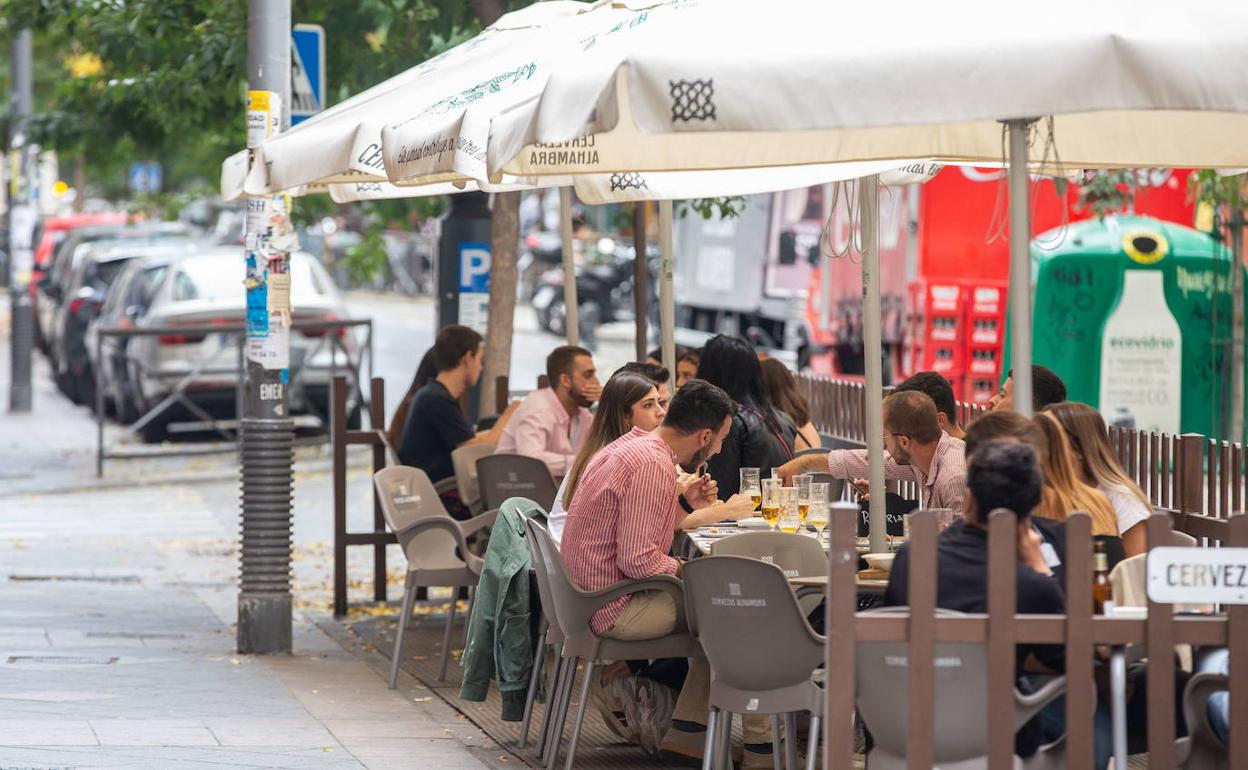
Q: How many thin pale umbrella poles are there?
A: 4